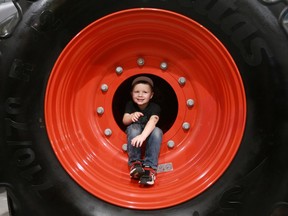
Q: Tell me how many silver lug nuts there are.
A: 11